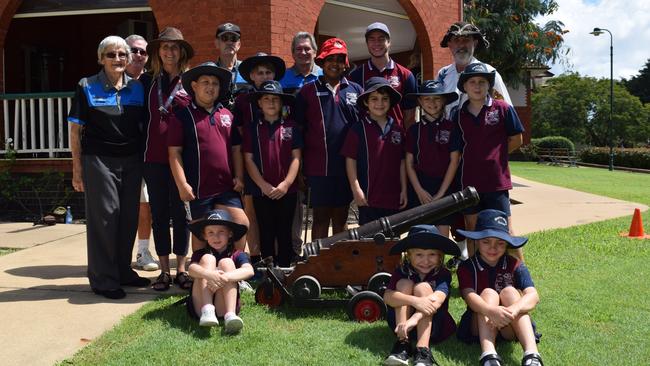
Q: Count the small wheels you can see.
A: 4